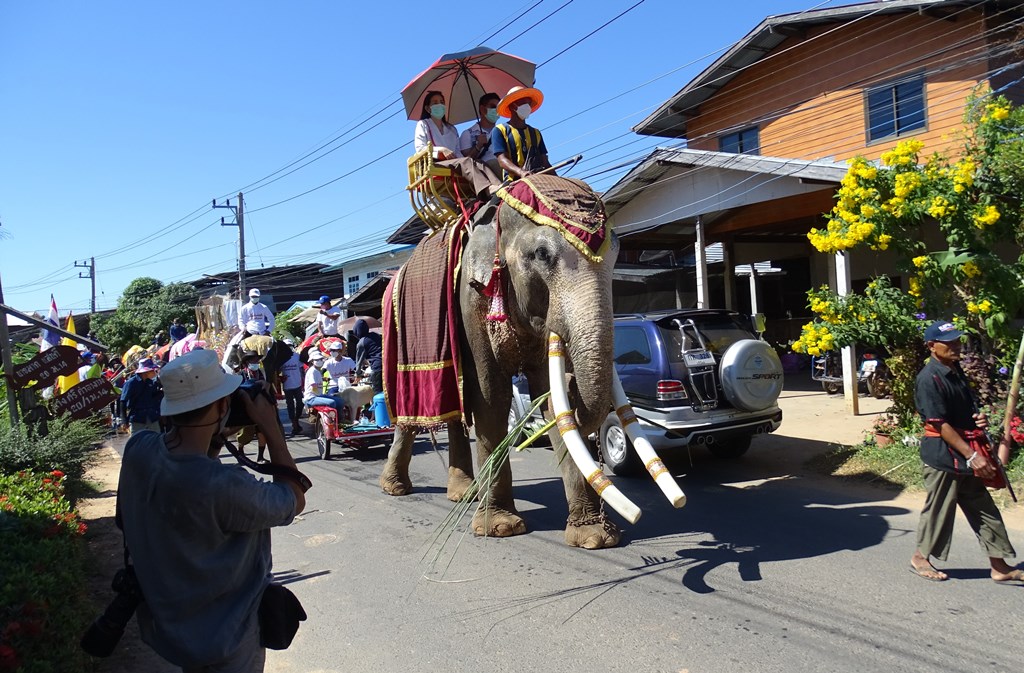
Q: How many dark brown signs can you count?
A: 2